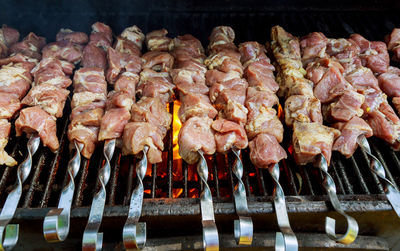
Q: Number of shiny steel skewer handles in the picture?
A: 9